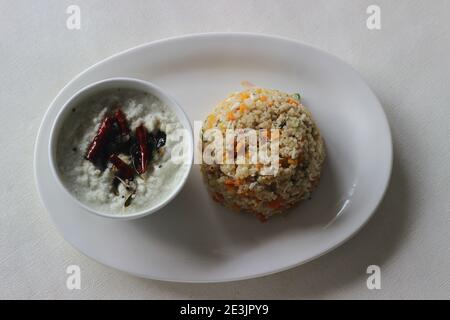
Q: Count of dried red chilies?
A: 4